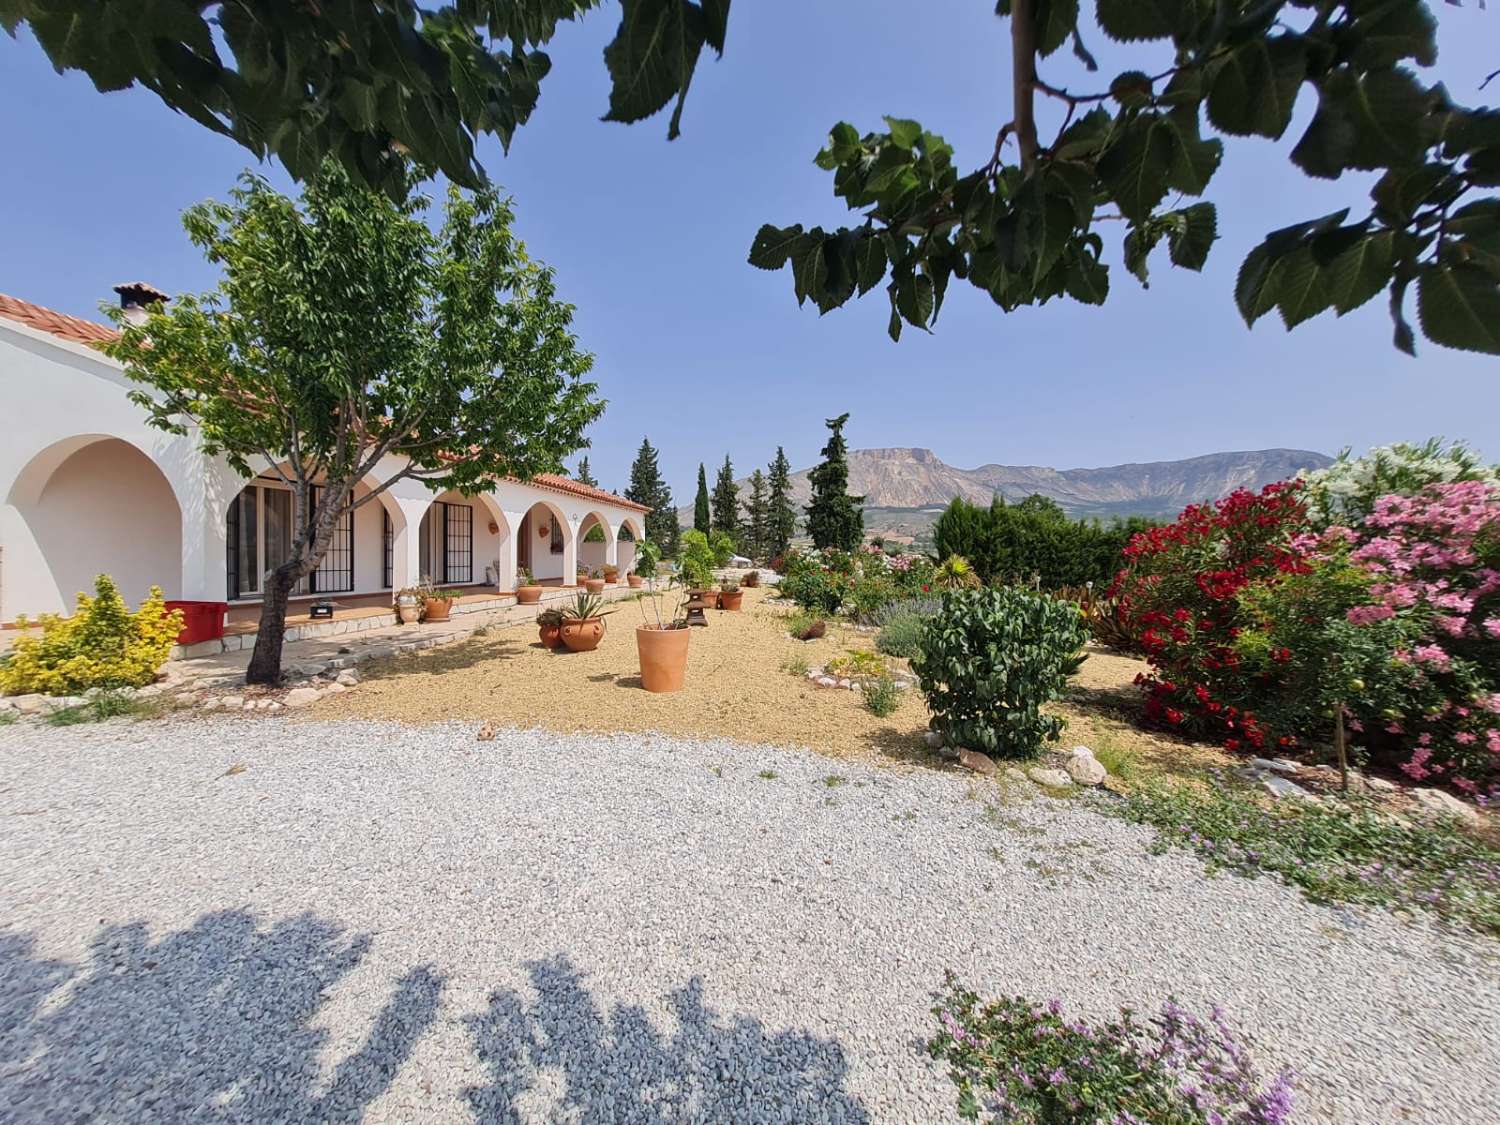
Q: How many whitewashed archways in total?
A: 6